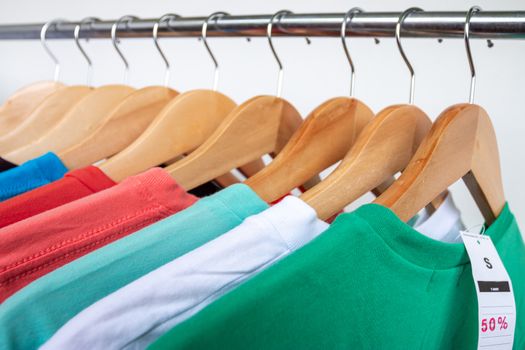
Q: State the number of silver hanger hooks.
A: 9